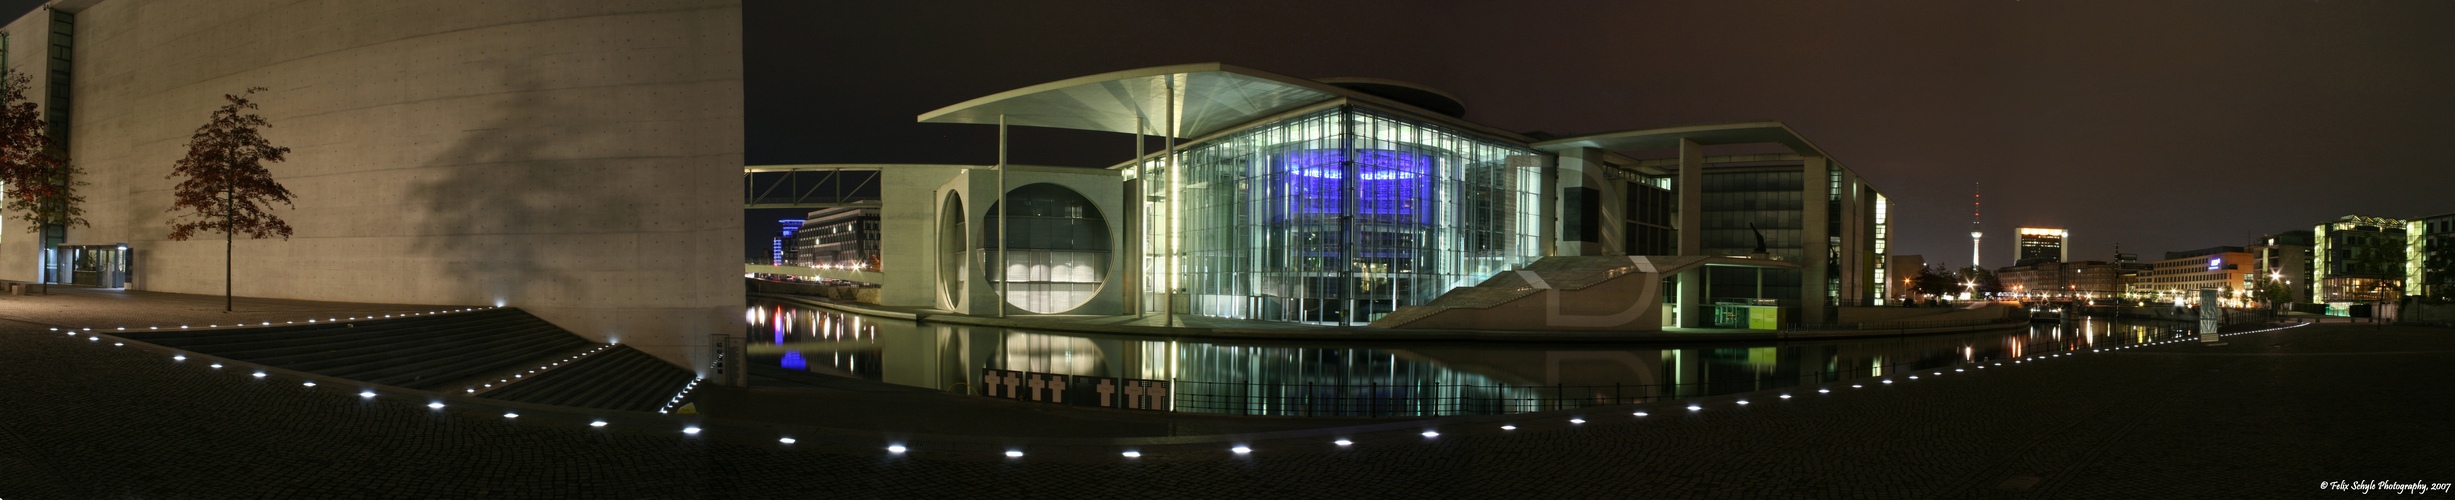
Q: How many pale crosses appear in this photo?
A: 7